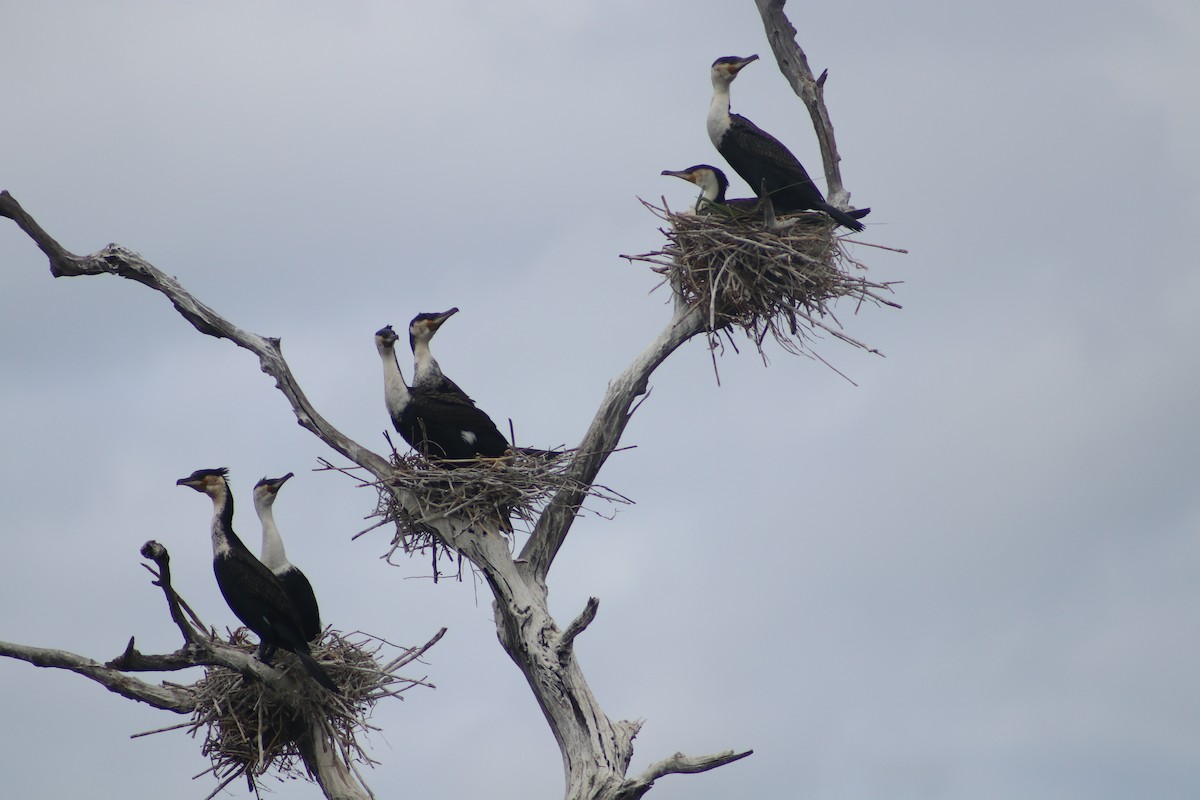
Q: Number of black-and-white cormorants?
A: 6